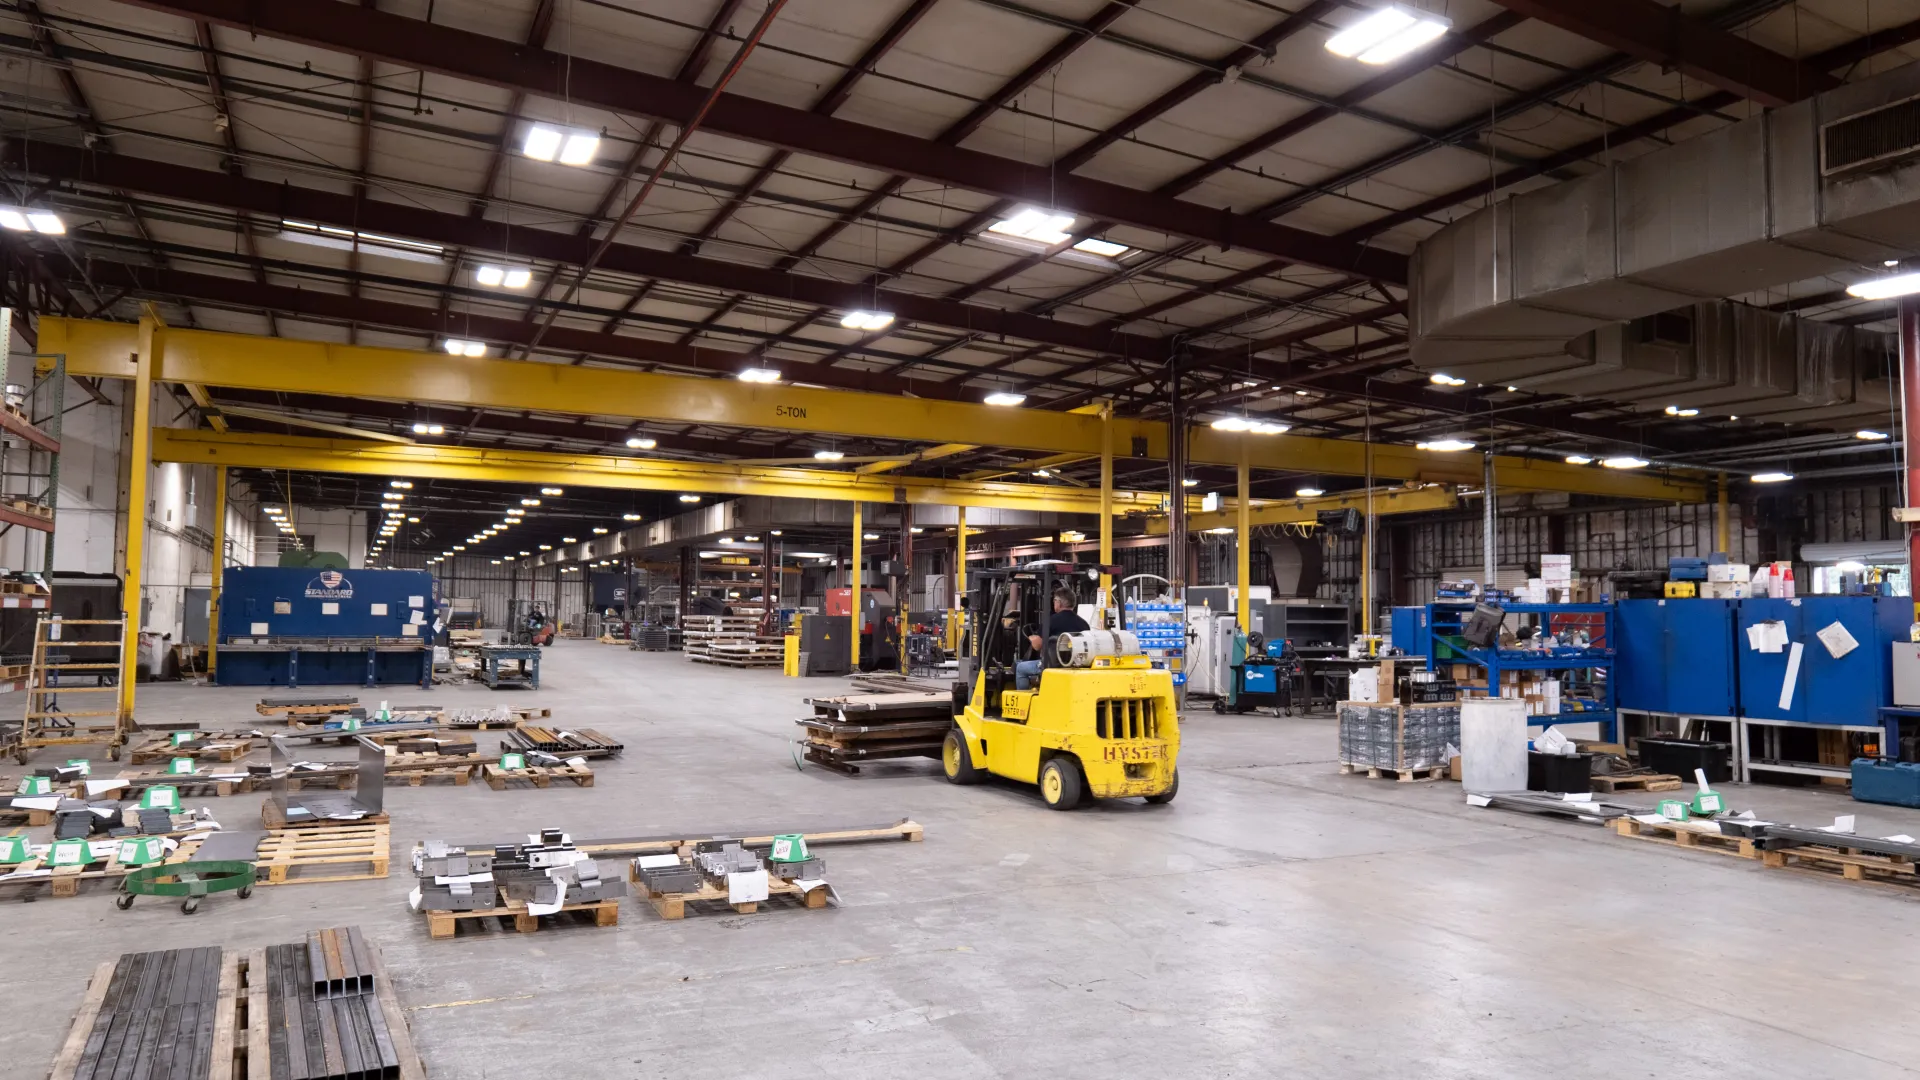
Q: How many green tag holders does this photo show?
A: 14